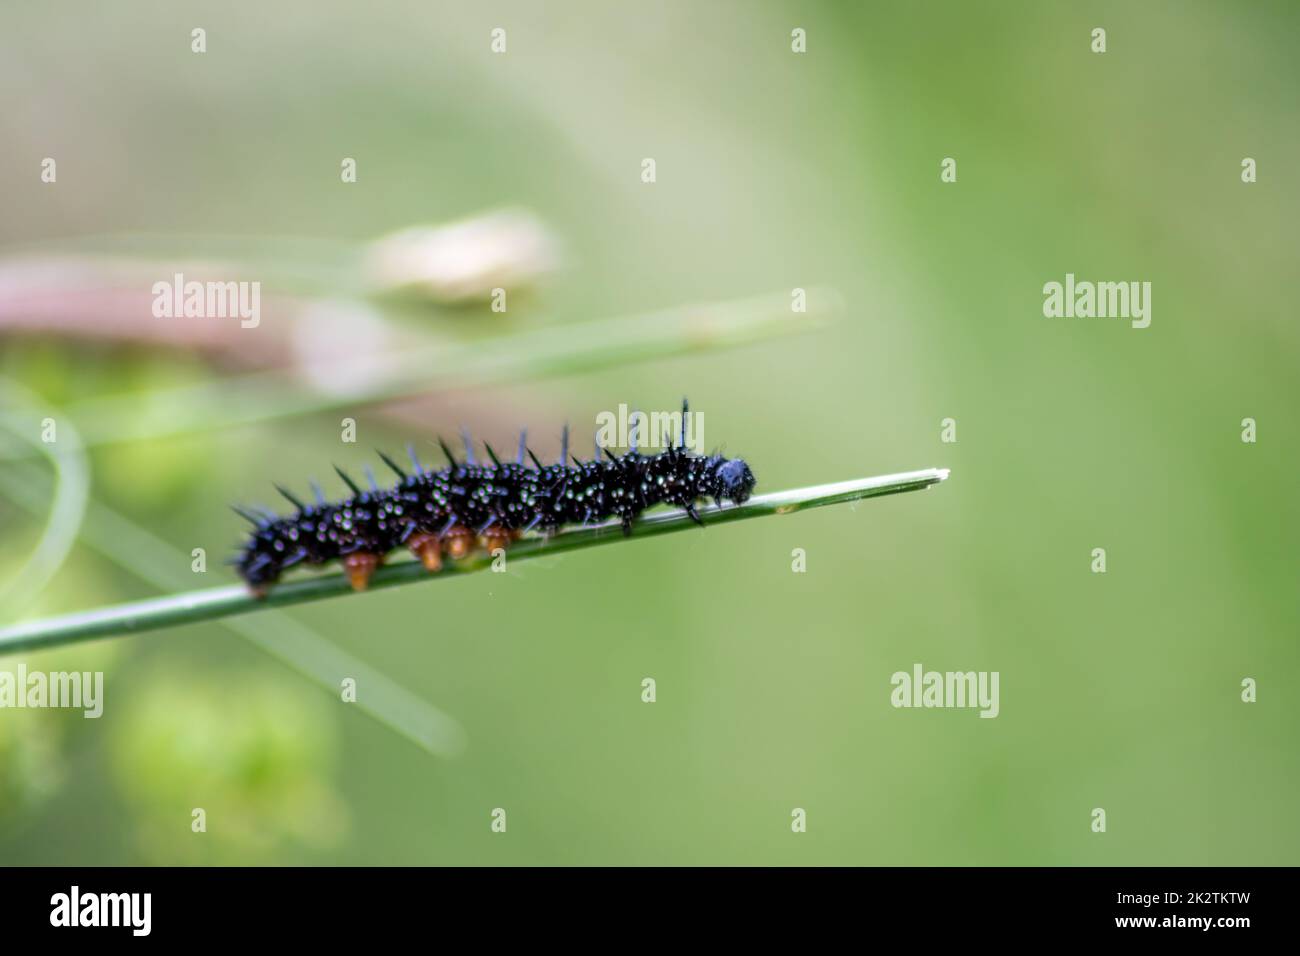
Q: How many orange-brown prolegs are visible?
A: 4